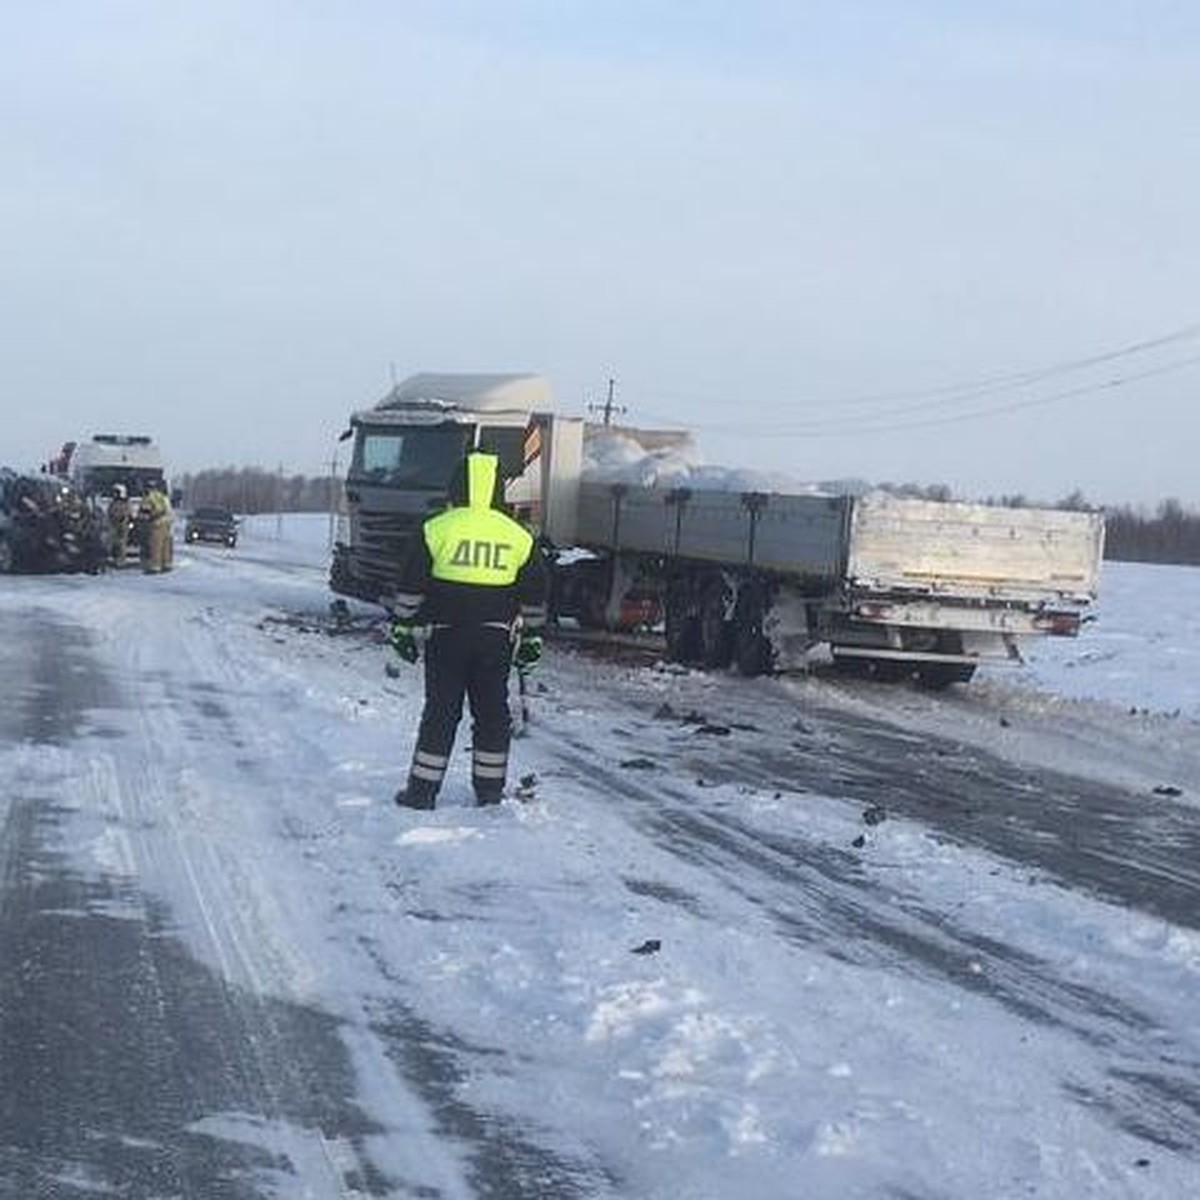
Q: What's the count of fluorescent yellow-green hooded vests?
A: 1